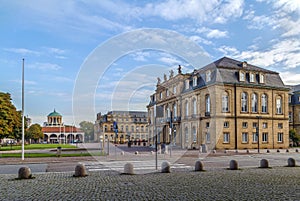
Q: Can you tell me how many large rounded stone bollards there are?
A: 8